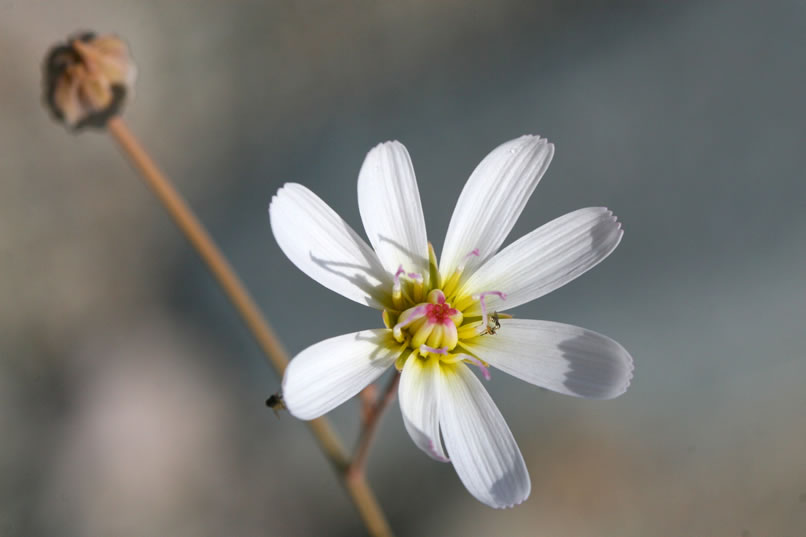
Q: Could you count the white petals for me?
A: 8